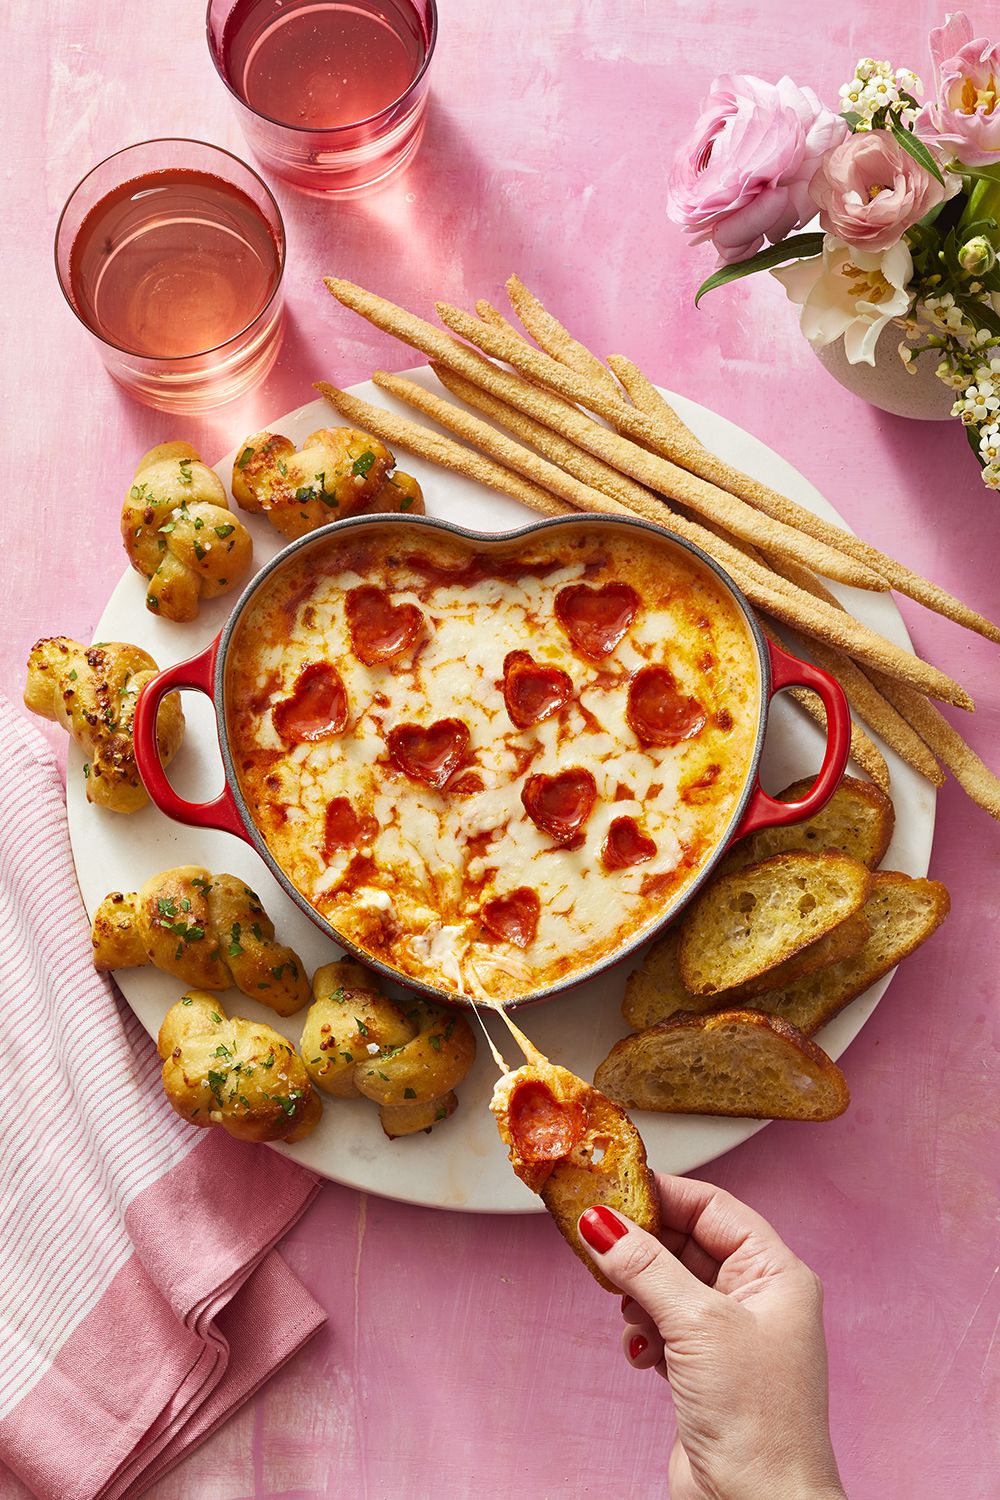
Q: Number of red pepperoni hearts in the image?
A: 11